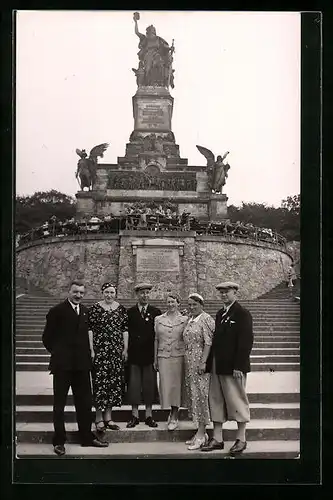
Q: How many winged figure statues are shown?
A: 2